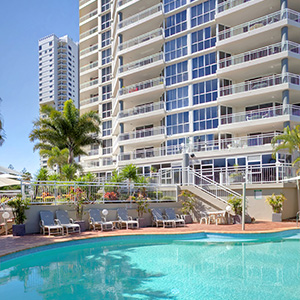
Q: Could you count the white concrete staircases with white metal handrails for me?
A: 1